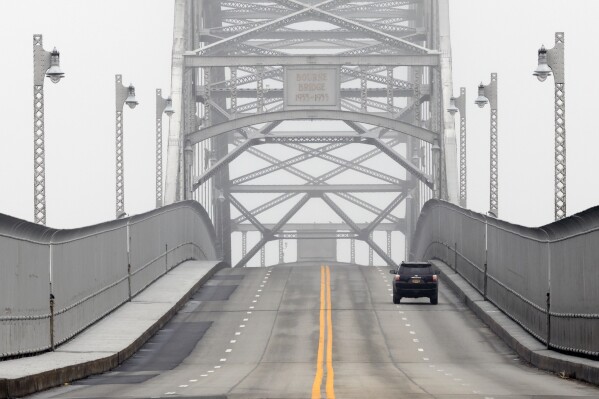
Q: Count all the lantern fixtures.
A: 6